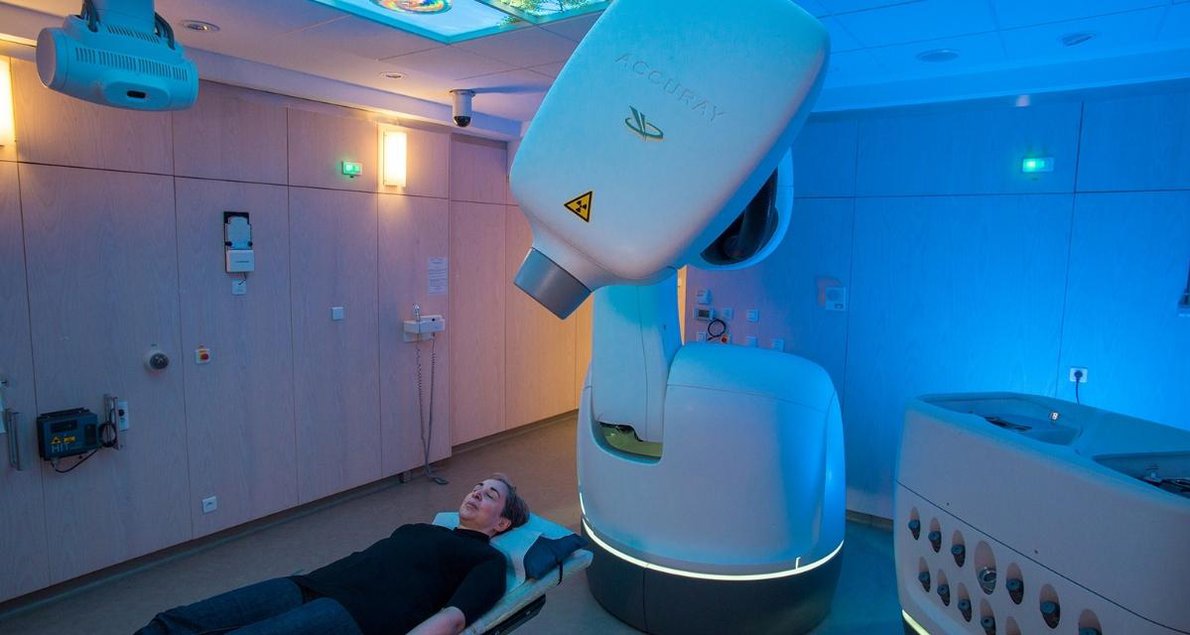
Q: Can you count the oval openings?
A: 12